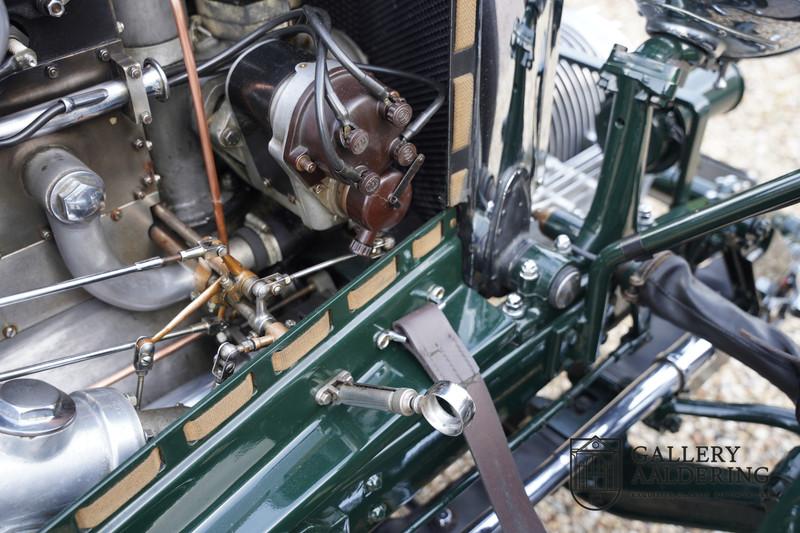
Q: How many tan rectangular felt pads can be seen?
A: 8